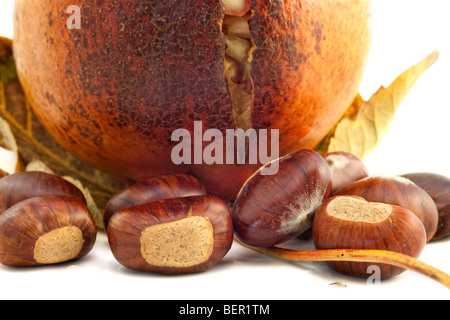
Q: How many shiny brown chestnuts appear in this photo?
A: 9